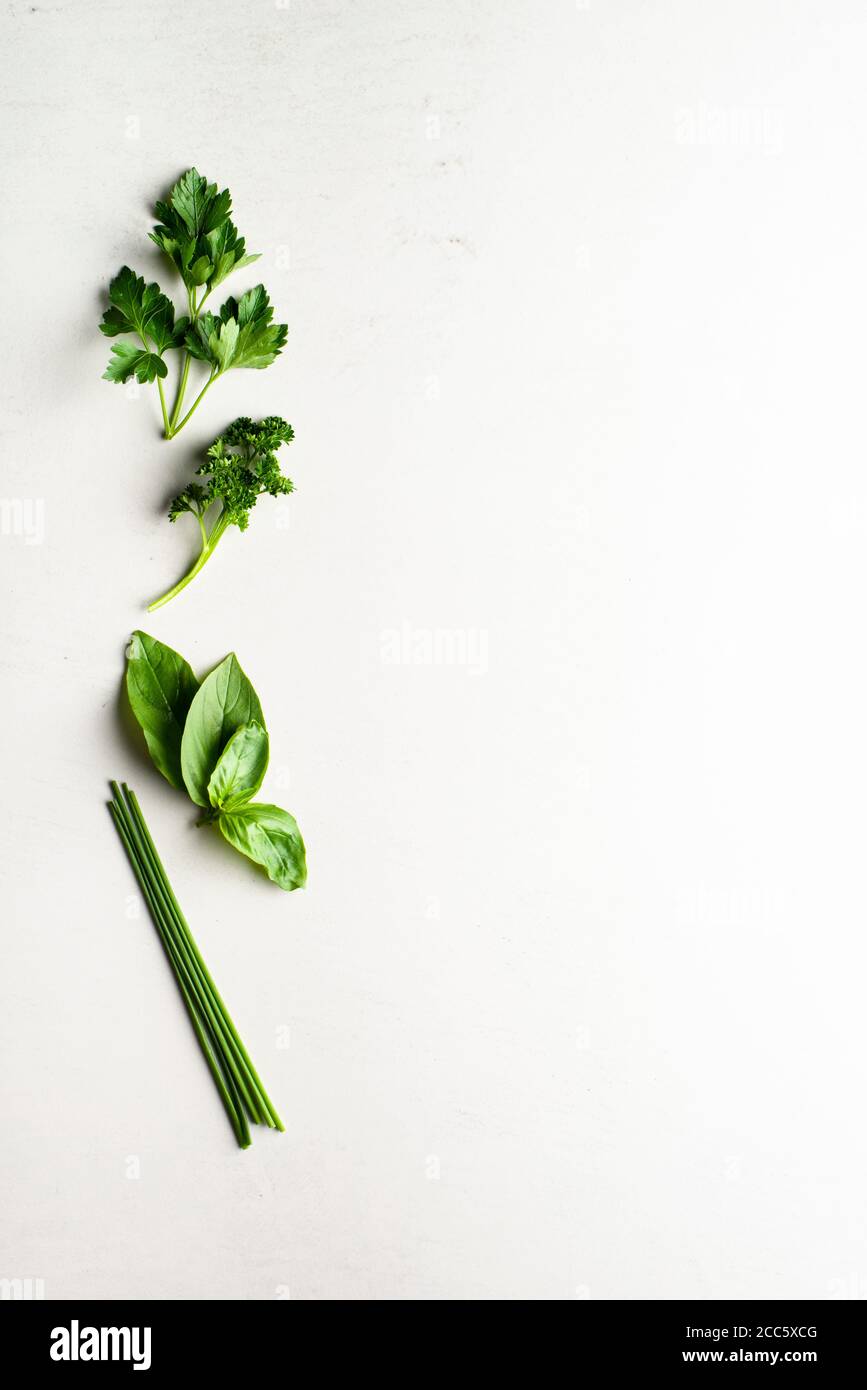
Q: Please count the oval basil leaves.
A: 4